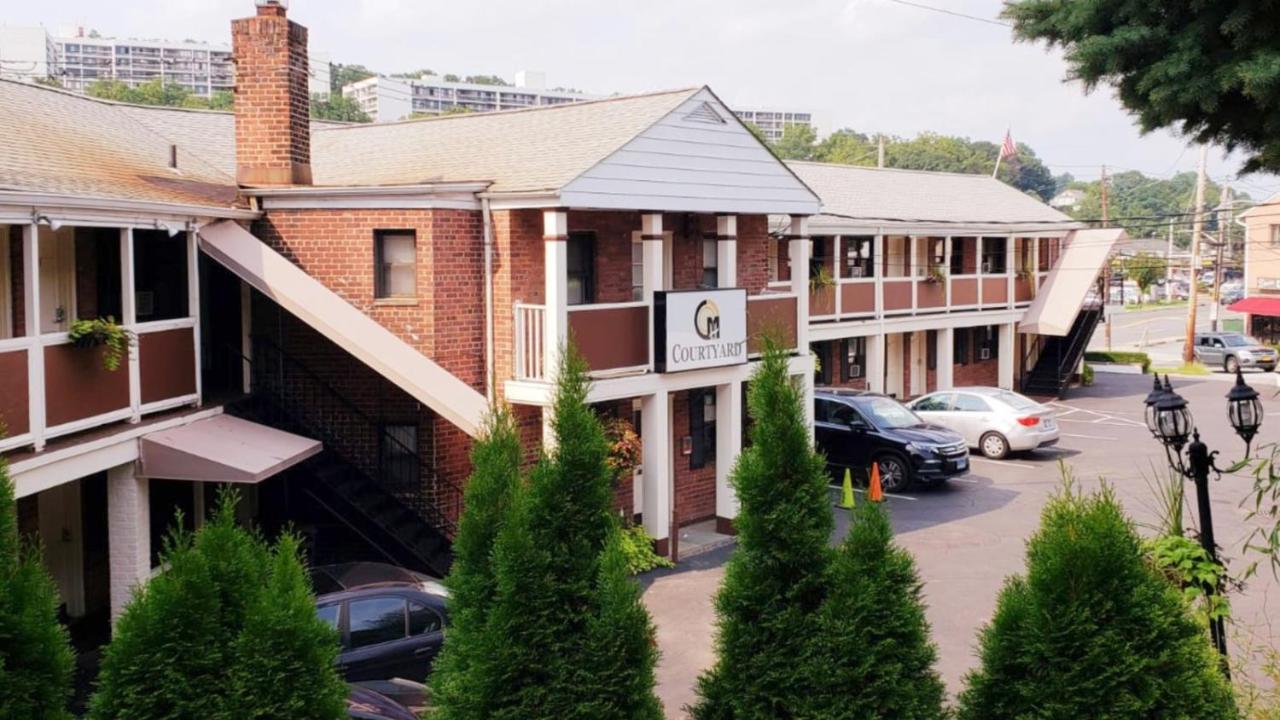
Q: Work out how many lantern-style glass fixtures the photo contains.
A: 3